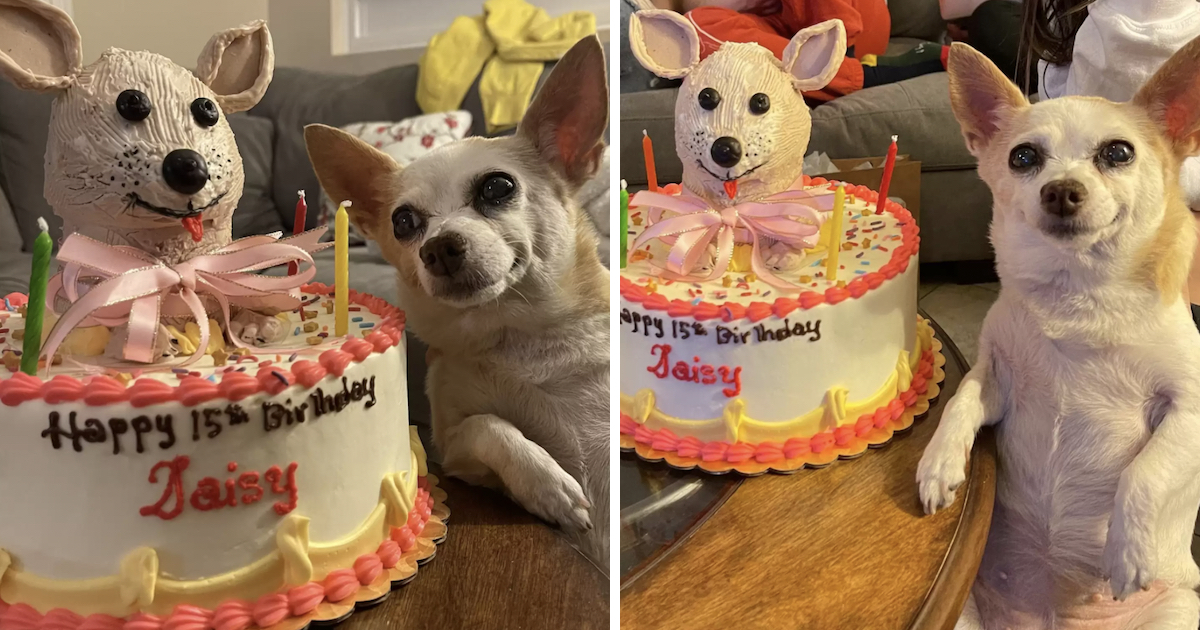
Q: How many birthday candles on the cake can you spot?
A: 4